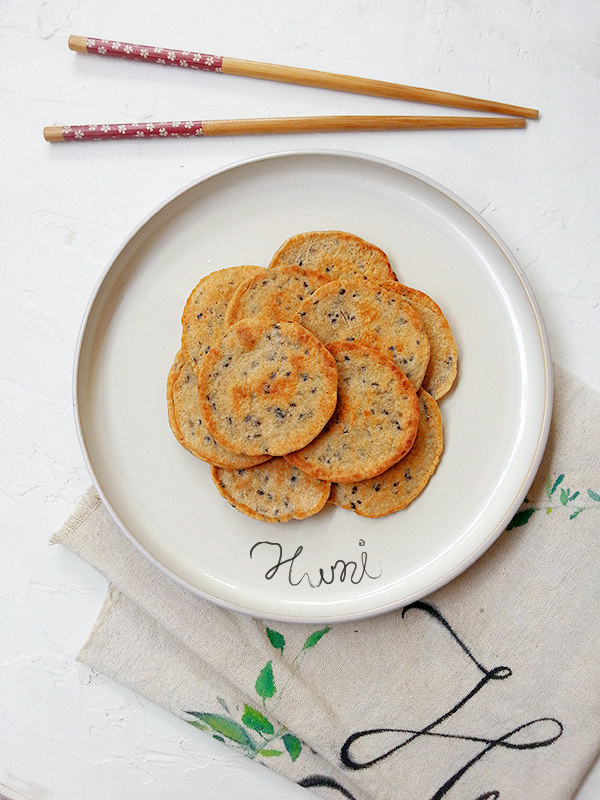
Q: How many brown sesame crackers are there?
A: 10